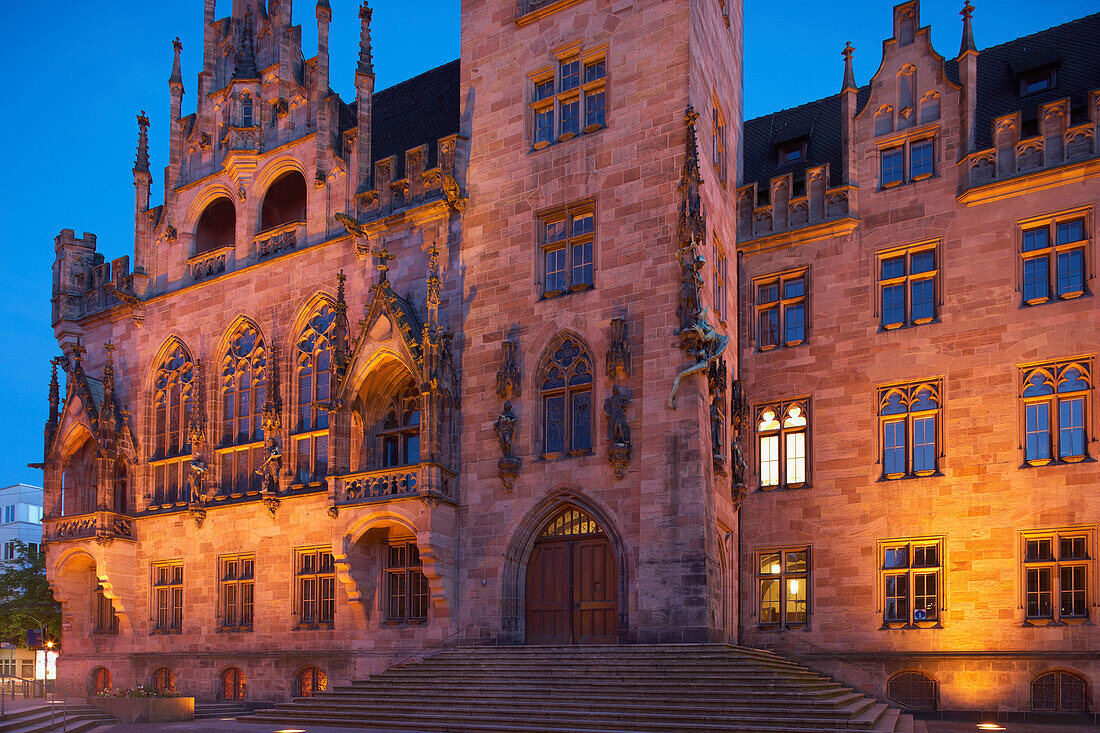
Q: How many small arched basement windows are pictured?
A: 6